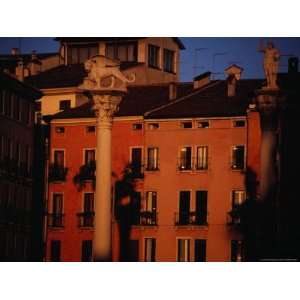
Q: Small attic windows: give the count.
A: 7